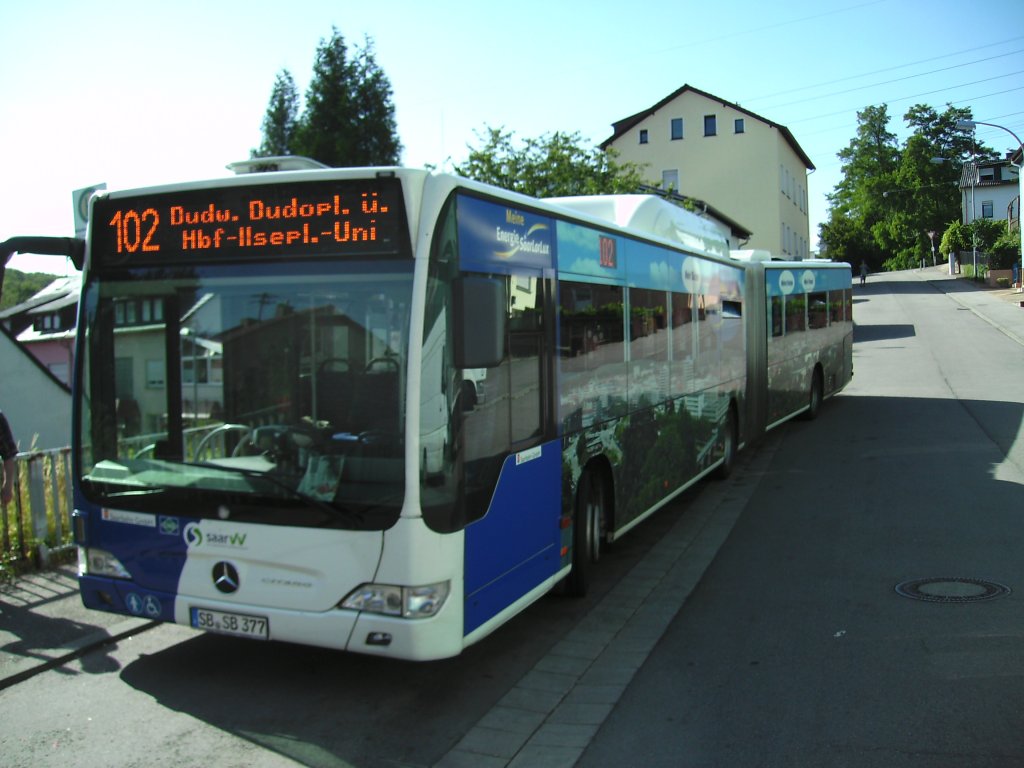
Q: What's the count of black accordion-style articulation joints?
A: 1